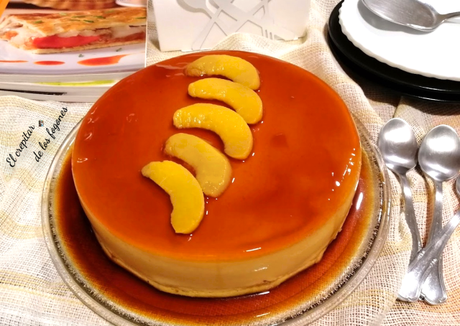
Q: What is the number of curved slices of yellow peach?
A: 5